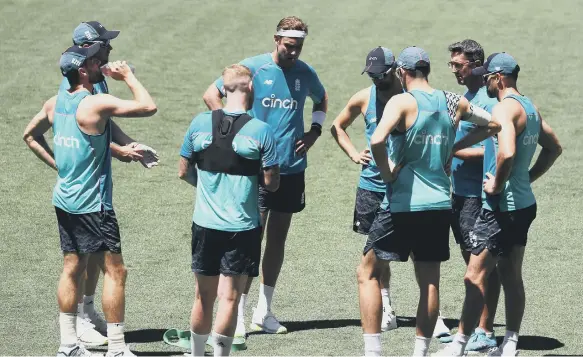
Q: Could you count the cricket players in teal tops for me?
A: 8